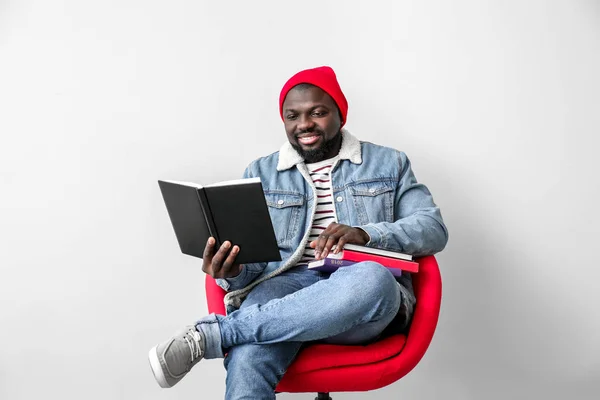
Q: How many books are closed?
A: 3